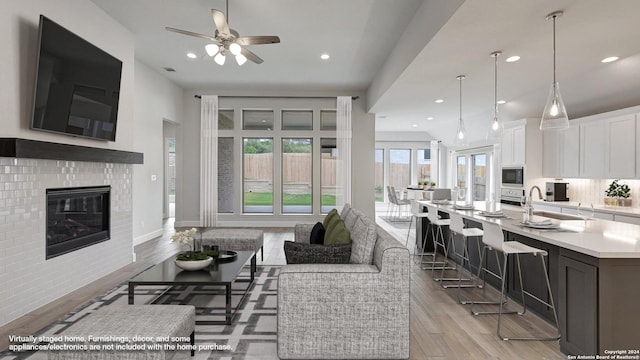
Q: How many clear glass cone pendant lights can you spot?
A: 3